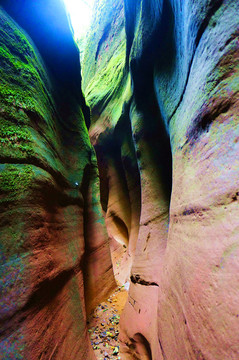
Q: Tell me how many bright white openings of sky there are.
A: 1